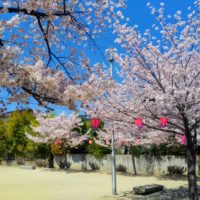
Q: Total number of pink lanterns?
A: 4